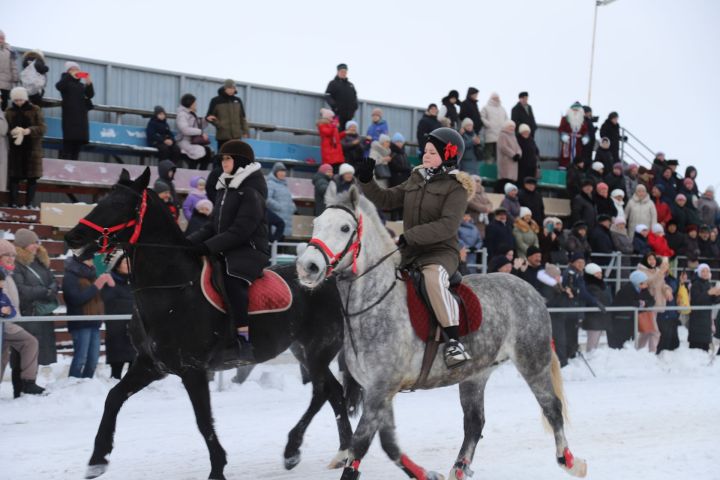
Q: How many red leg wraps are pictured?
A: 4